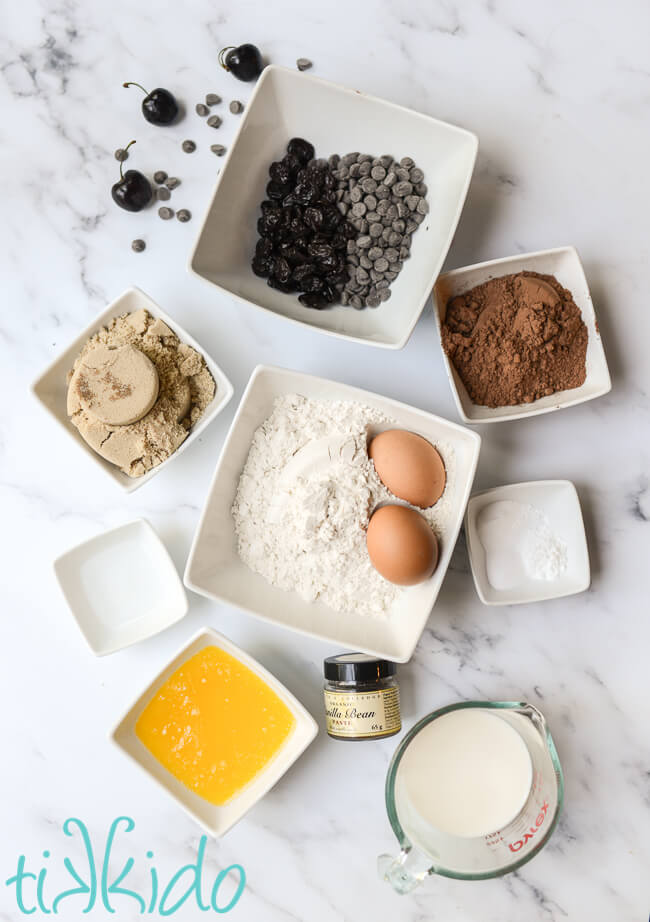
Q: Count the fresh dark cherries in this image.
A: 3